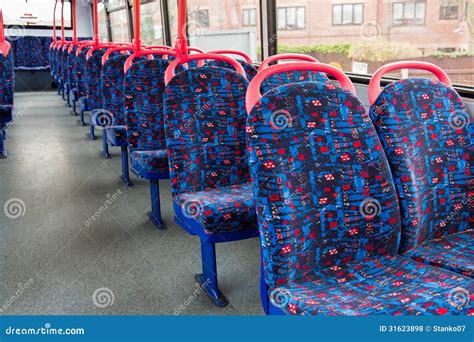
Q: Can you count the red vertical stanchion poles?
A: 7